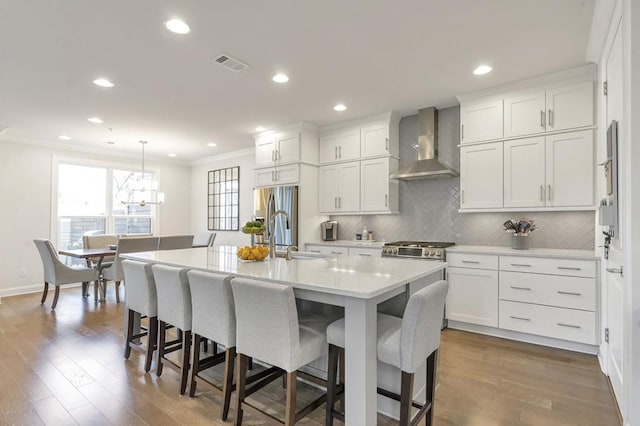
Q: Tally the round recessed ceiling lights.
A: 10